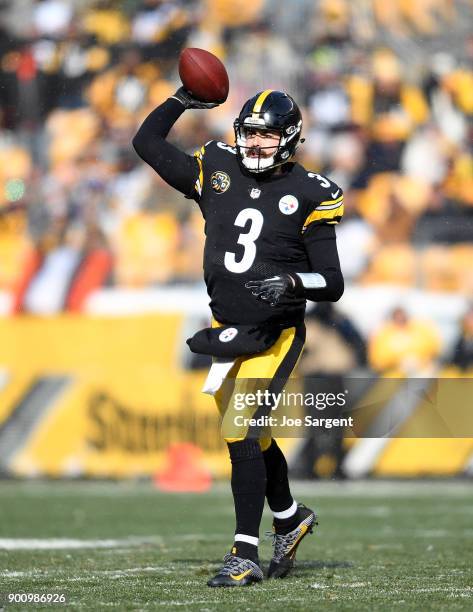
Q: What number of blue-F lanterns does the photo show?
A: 0